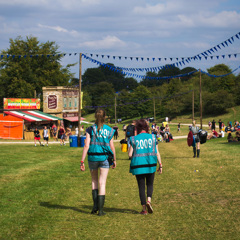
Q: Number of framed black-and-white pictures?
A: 0